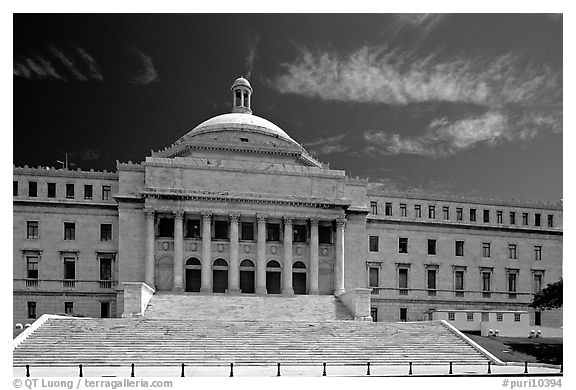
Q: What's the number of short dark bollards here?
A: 13